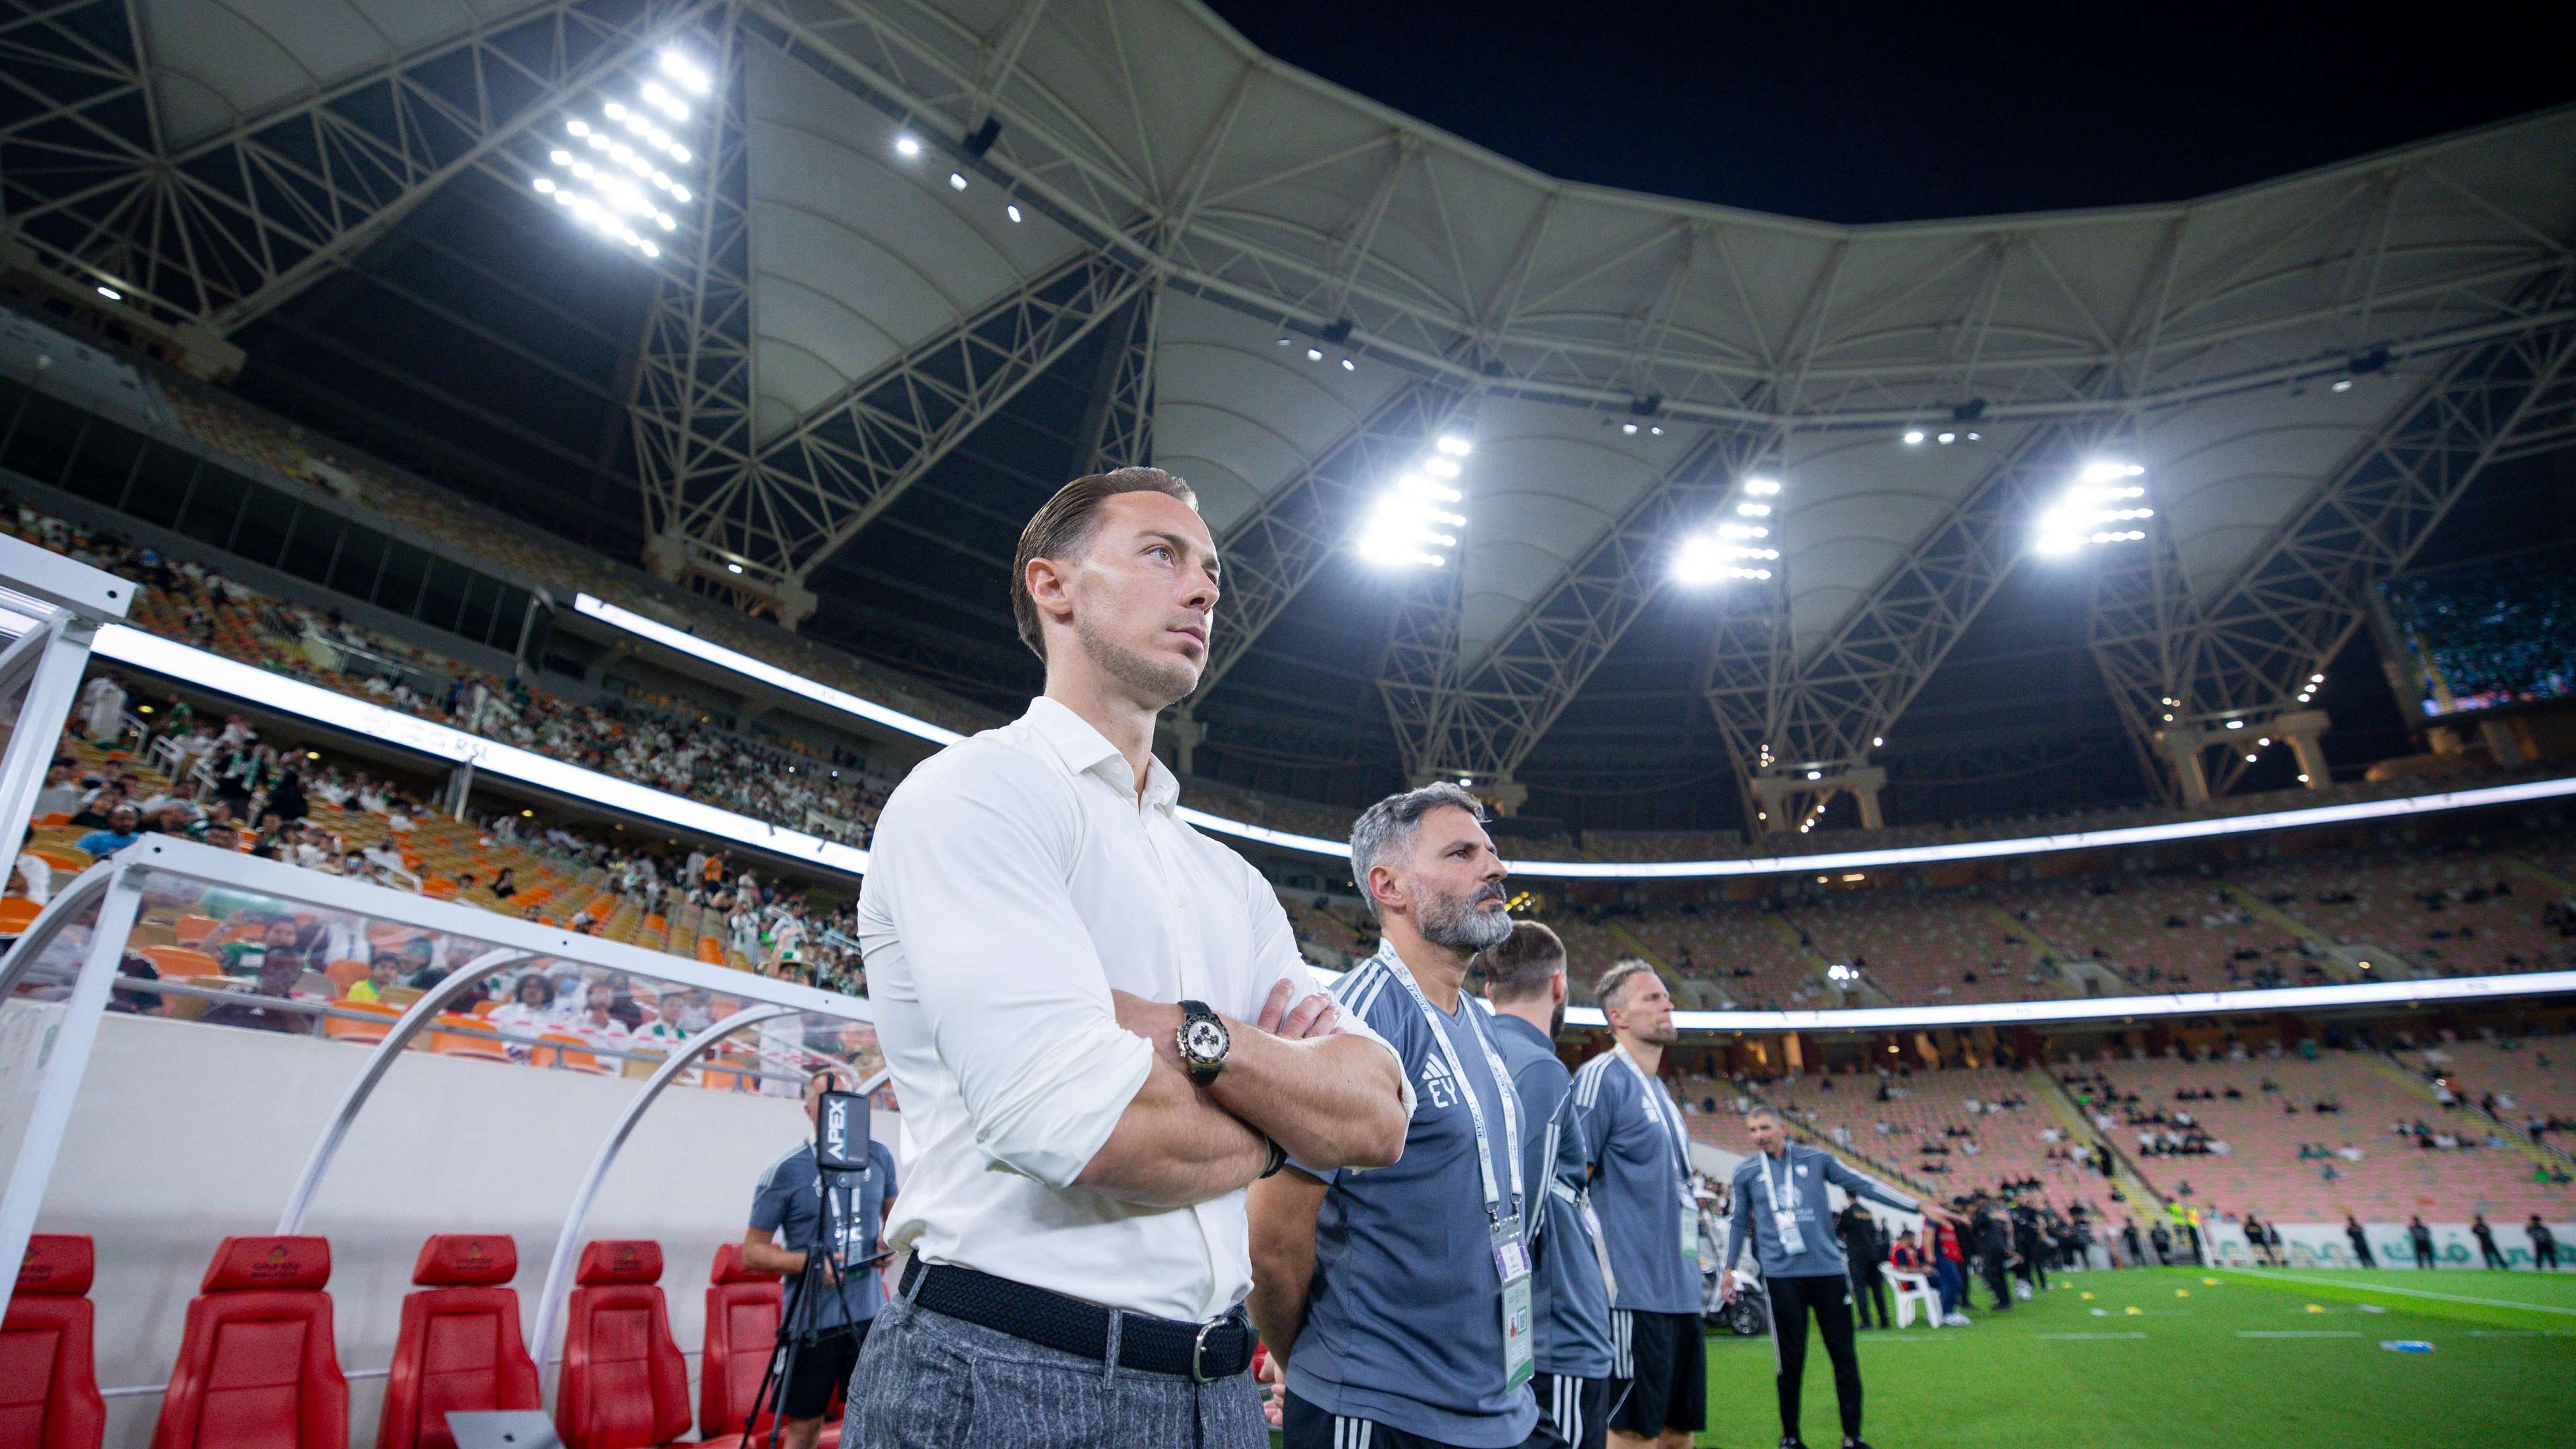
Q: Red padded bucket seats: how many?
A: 5